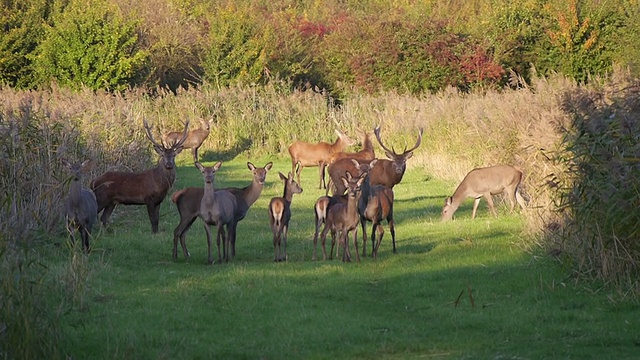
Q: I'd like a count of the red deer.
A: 13